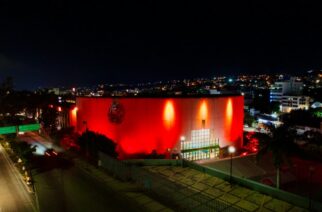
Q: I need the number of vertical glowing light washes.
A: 3